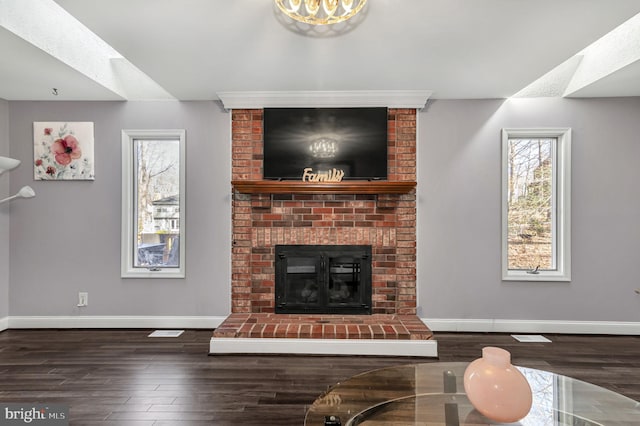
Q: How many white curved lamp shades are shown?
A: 2